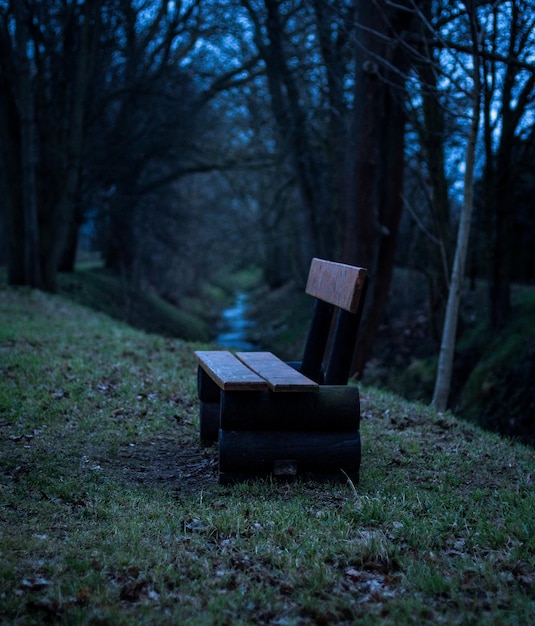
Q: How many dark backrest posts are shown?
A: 2